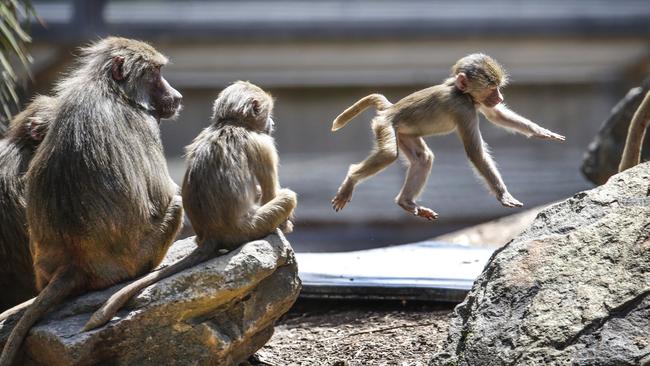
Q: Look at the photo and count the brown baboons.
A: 4